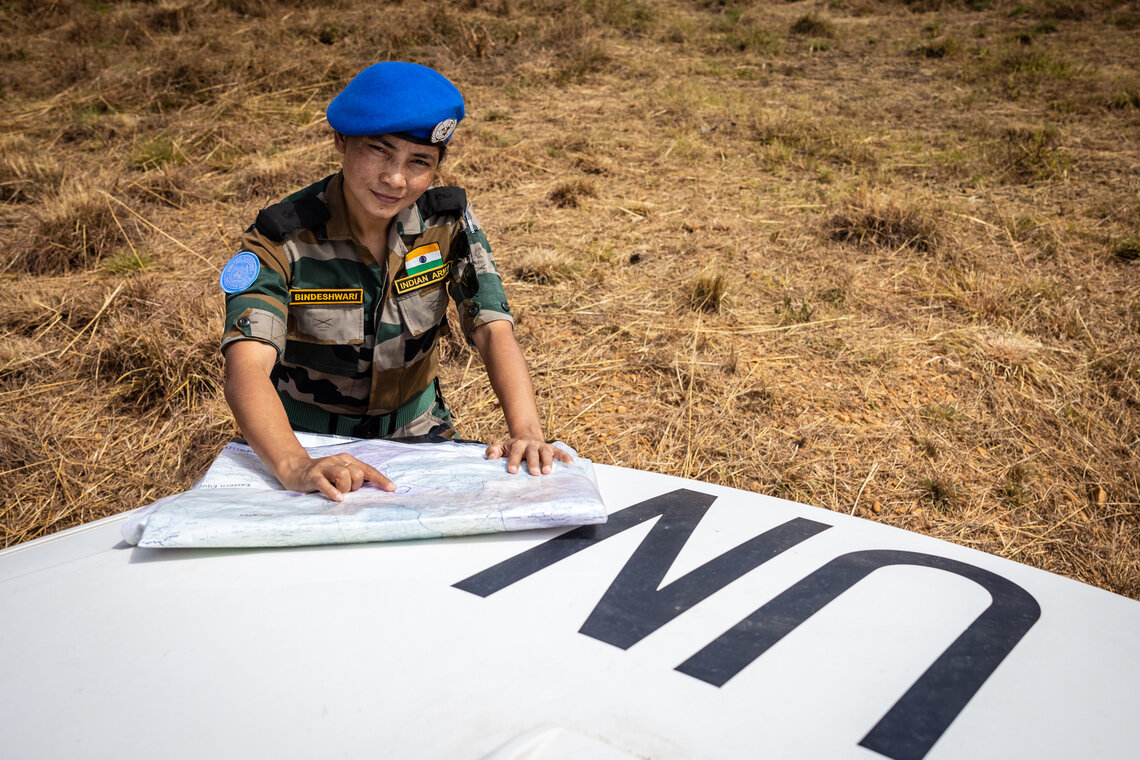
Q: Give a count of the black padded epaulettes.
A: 2